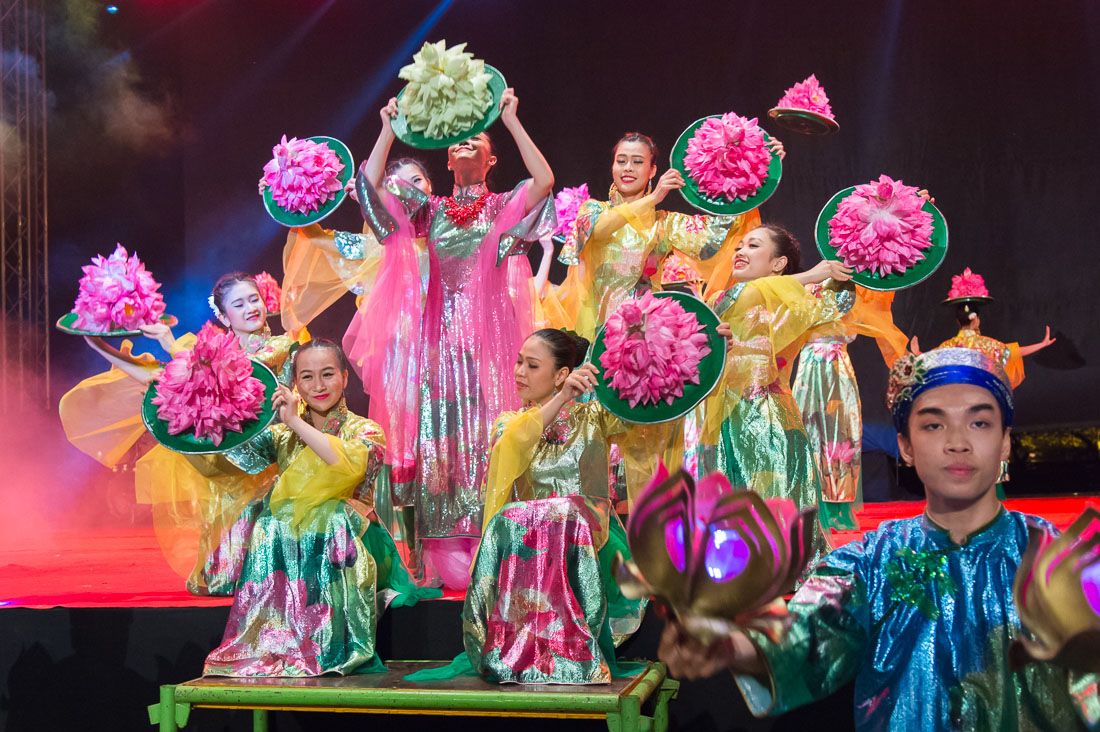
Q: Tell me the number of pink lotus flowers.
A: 11